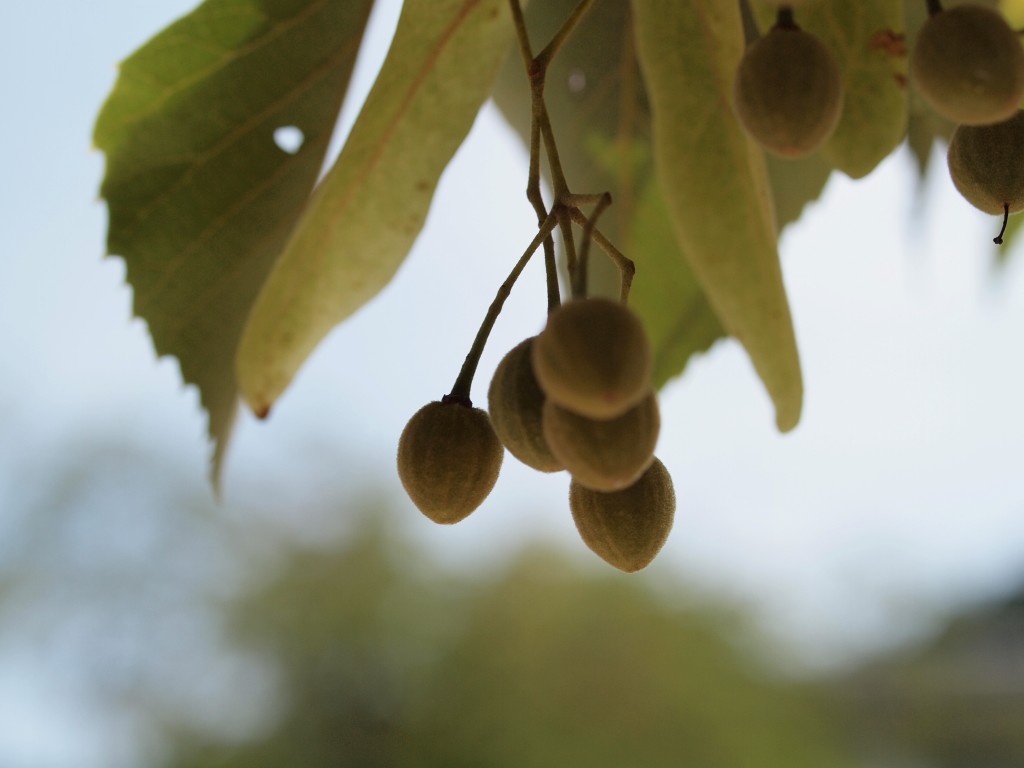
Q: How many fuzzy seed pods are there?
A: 8